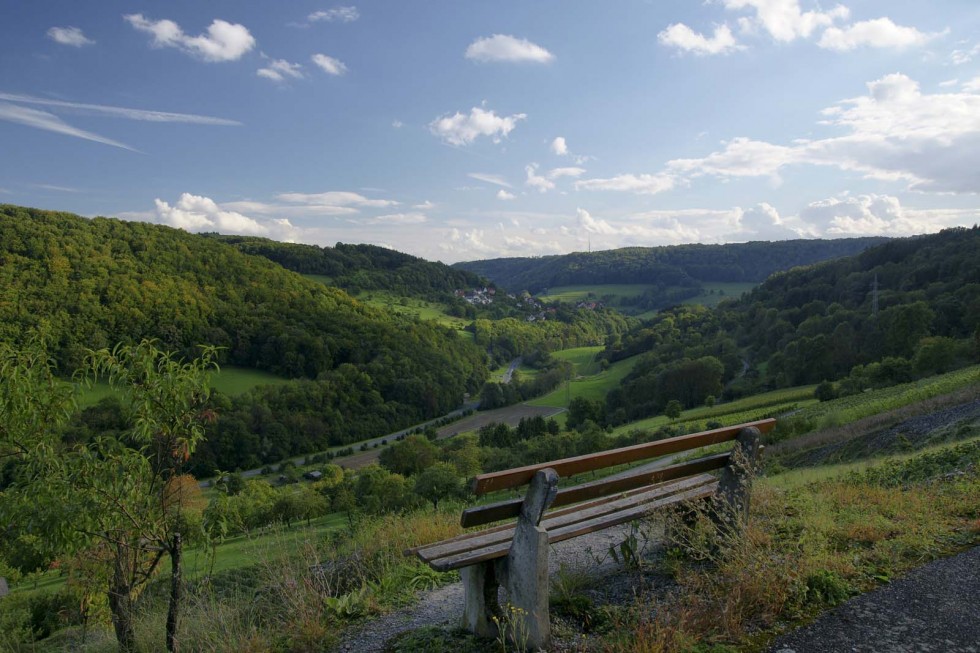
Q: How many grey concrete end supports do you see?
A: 2